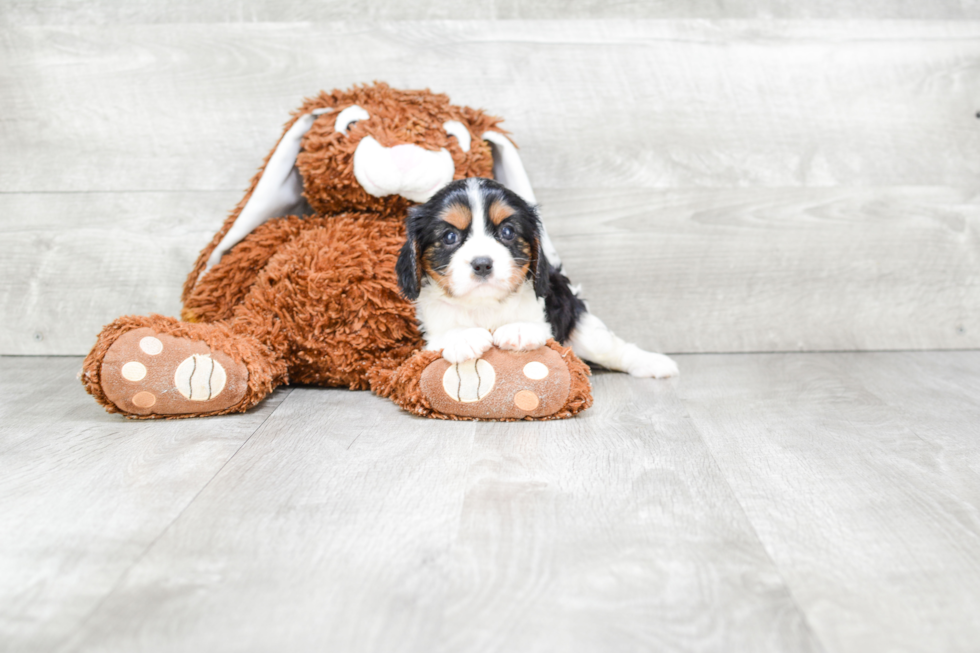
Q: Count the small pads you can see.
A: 5